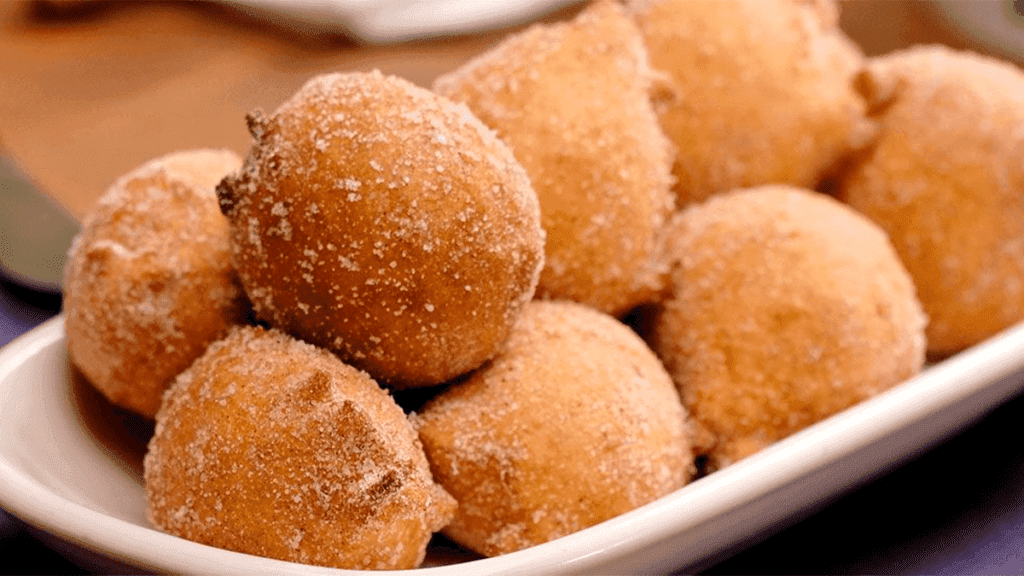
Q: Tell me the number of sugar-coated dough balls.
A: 8